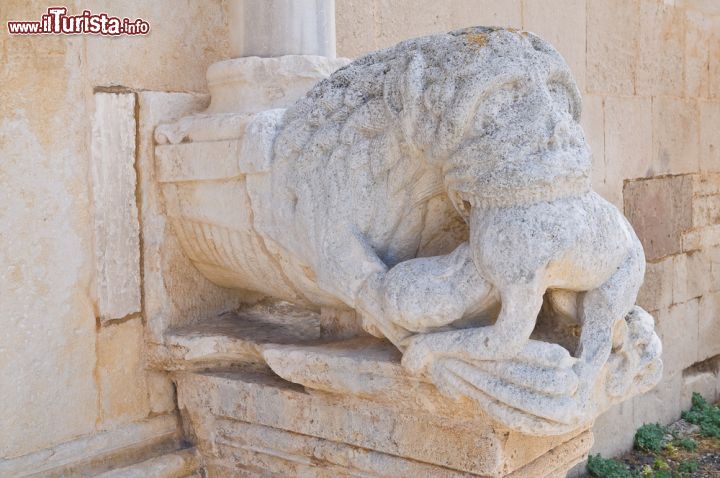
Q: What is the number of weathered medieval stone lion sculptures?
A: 1